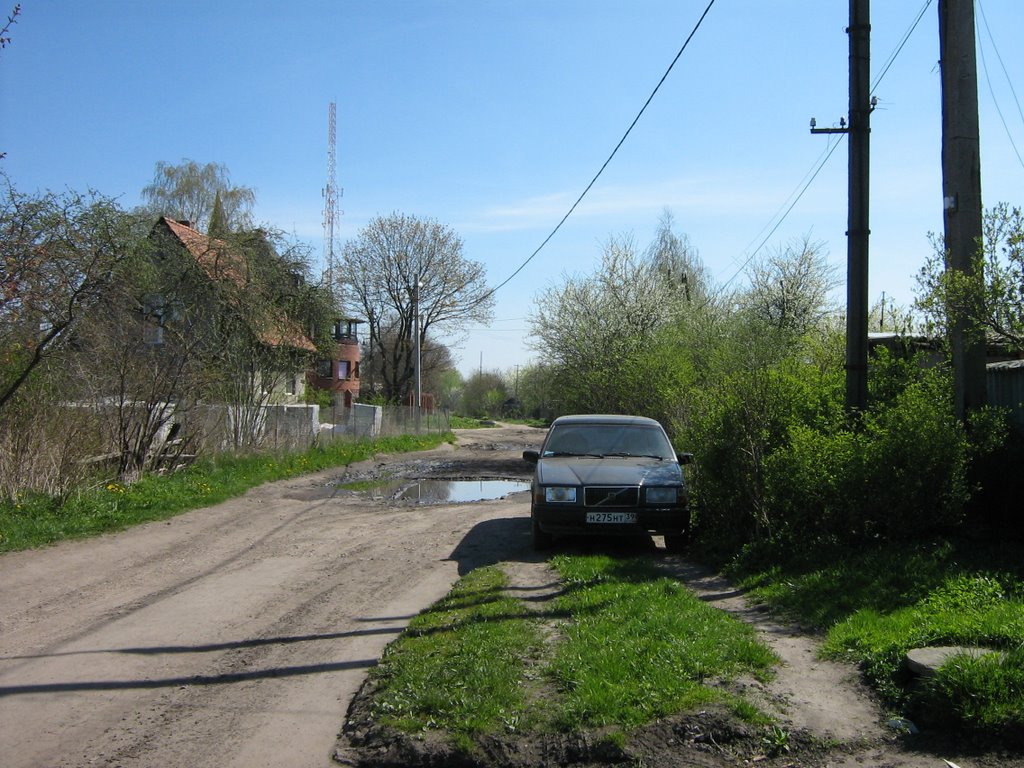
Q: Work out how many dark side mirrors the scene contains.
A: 2